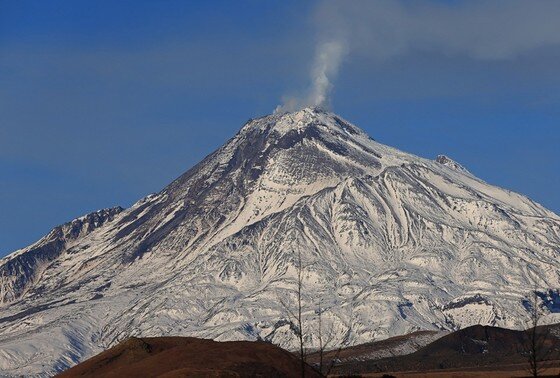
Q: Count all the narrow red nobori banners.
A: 0